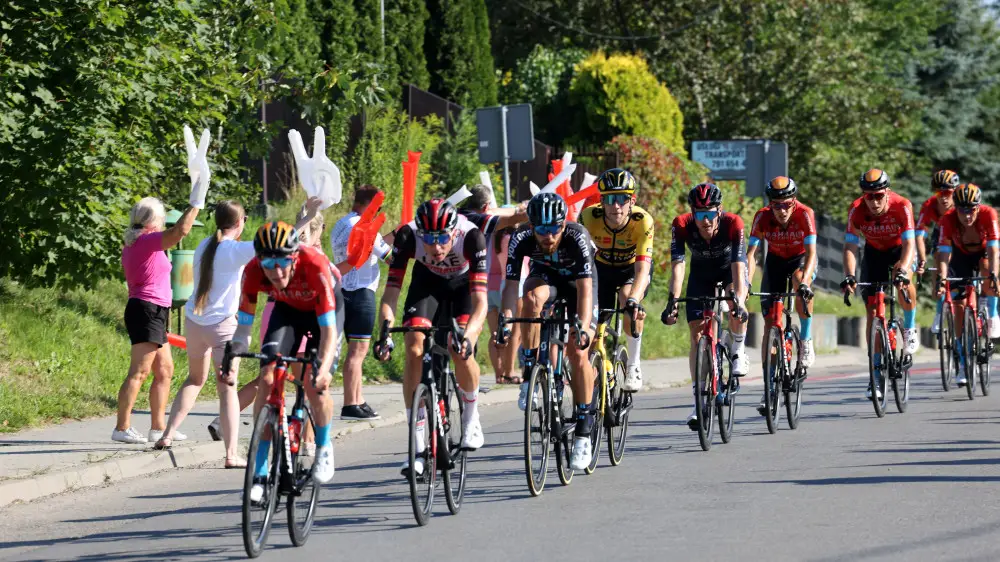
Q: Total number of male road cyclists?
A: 9